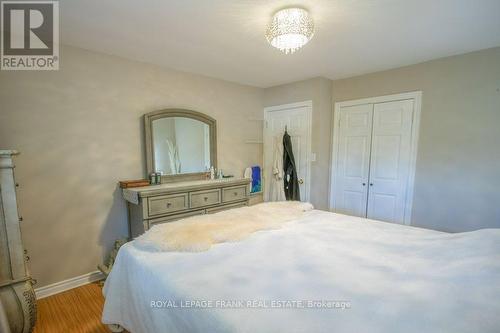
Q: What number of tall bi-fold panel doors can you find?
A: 2